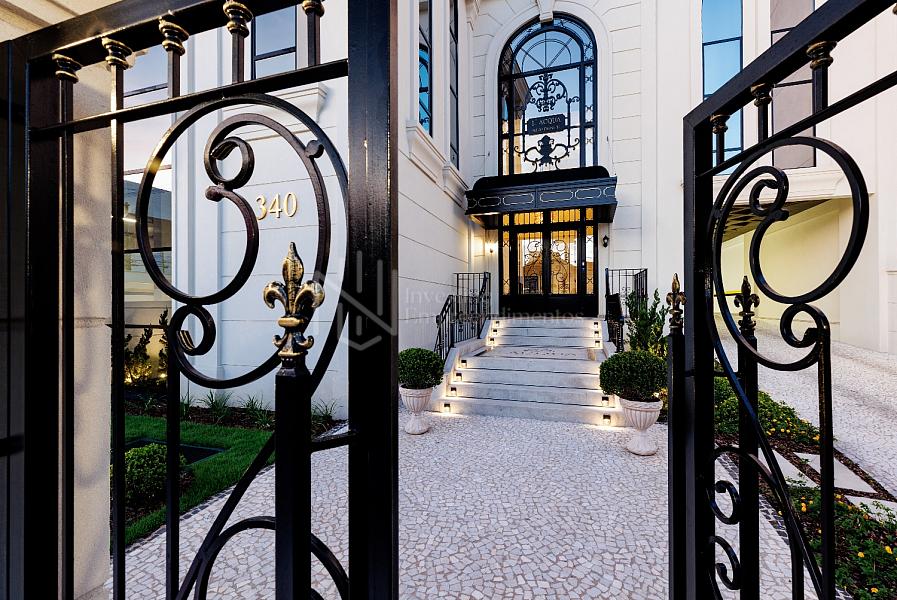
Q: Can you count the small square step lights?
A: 12